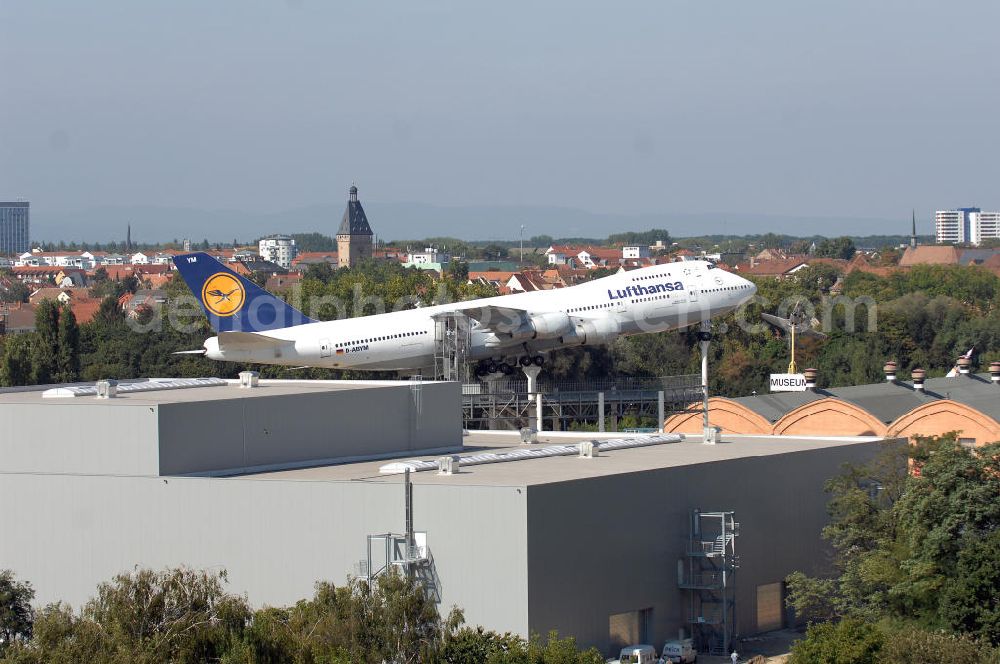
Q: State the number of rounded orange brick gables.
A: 3